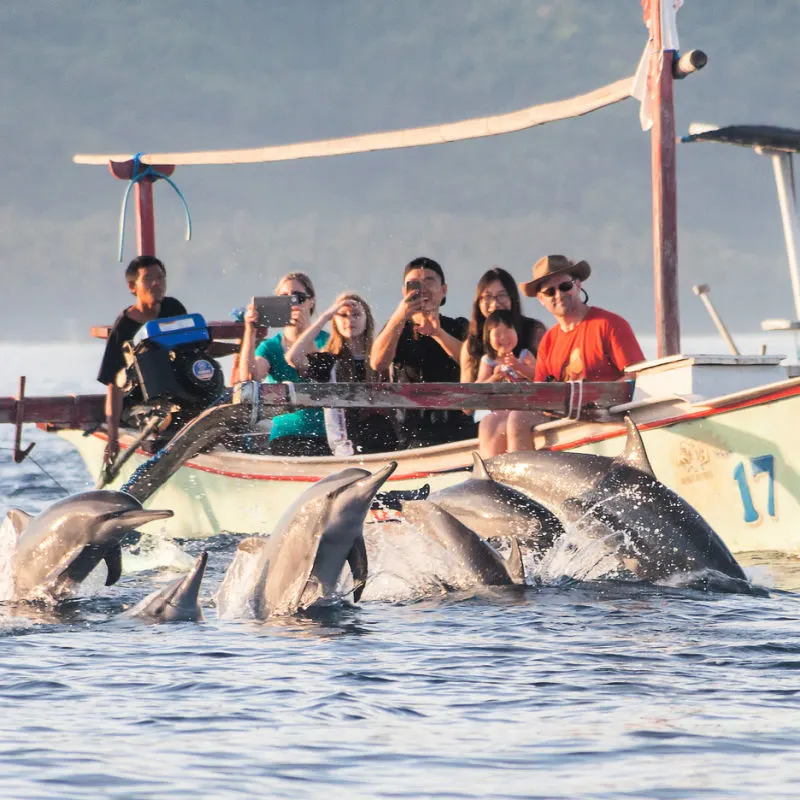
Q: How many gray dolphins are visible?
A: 6